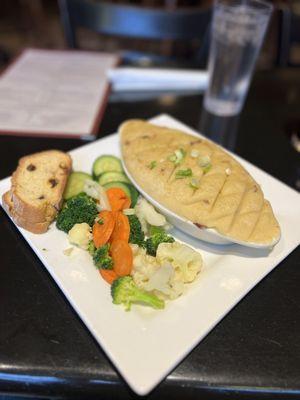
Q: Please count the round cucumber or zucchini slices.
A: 4